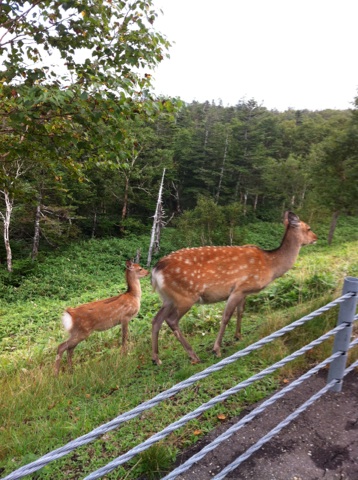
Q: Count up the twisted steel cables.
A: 4